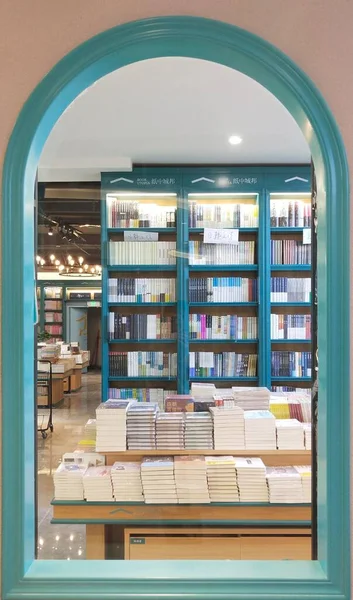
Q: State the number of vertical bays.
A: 3